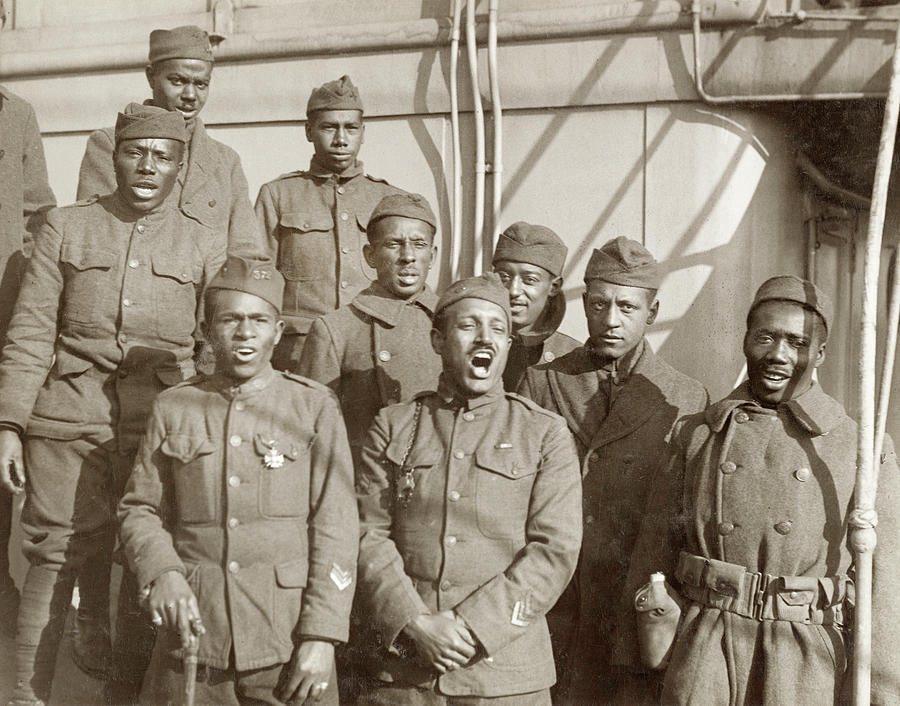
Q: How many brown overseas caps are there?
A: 9